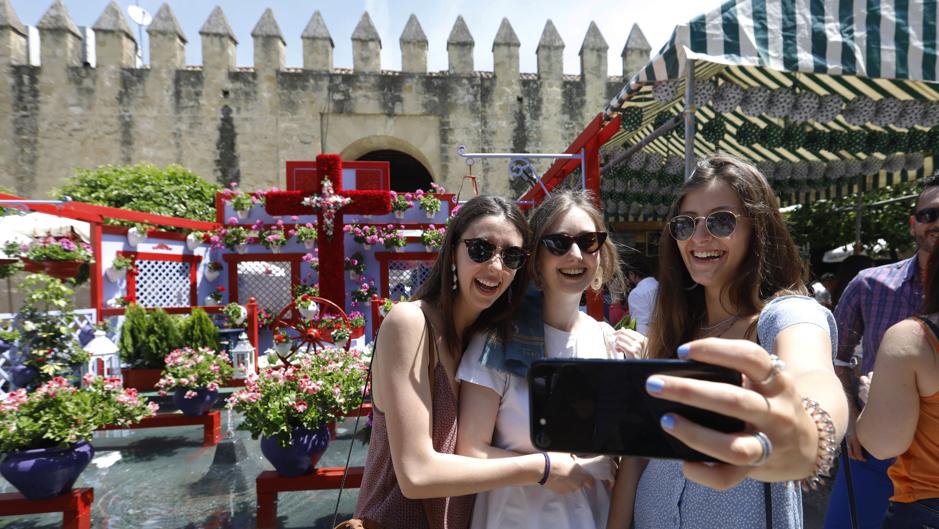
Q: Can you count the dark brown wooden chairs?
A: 0